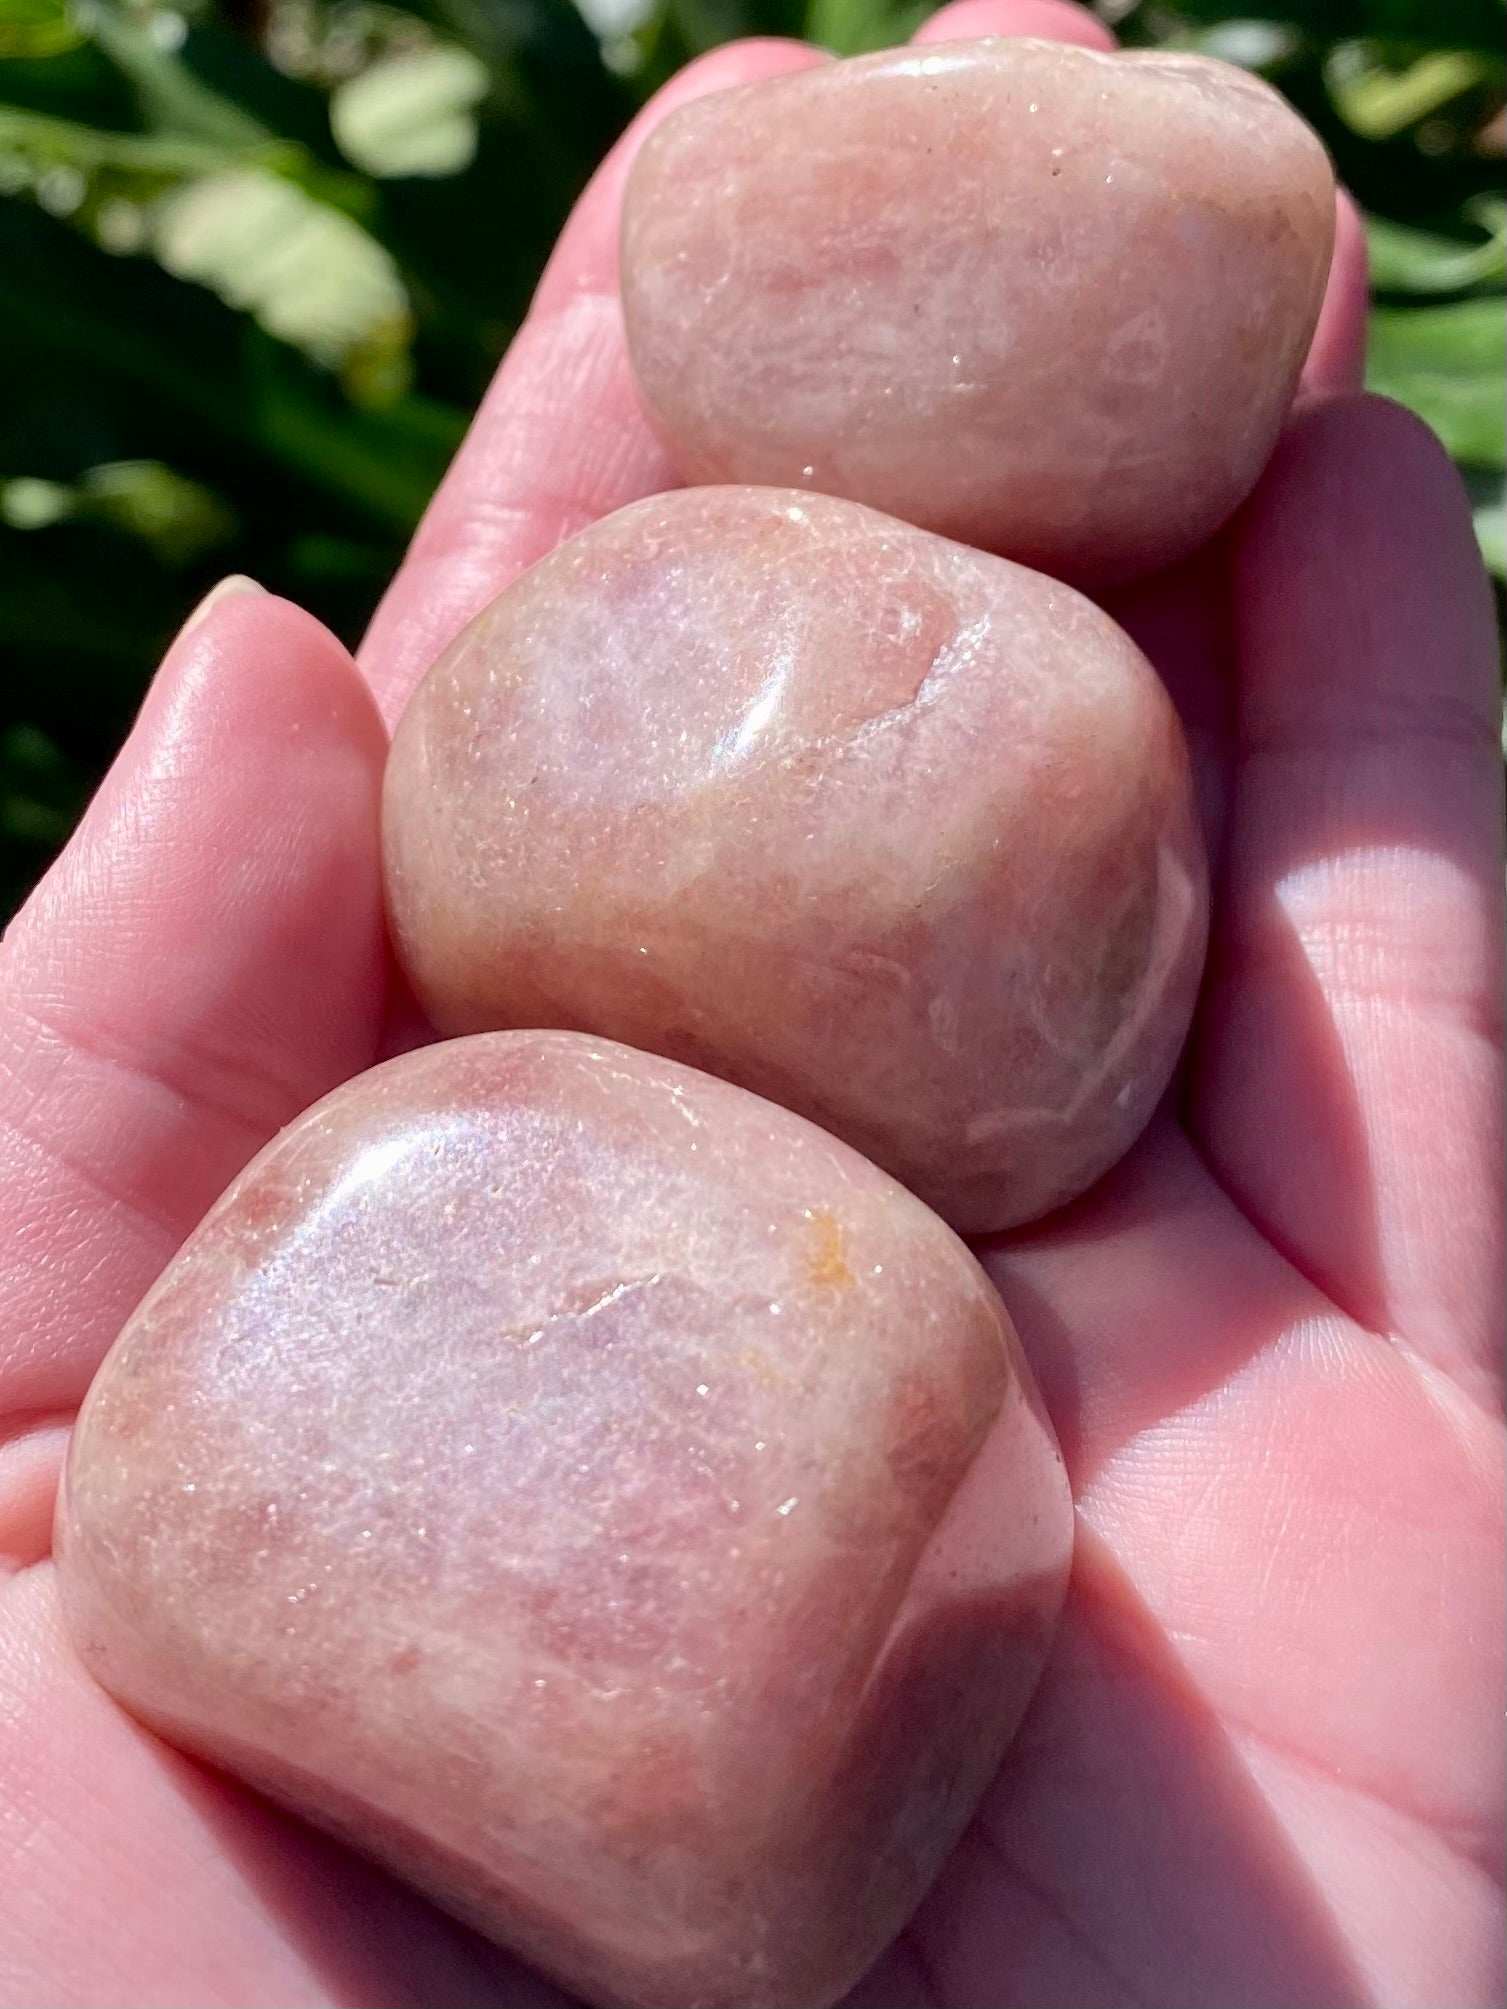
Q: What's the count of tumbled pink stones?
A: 3